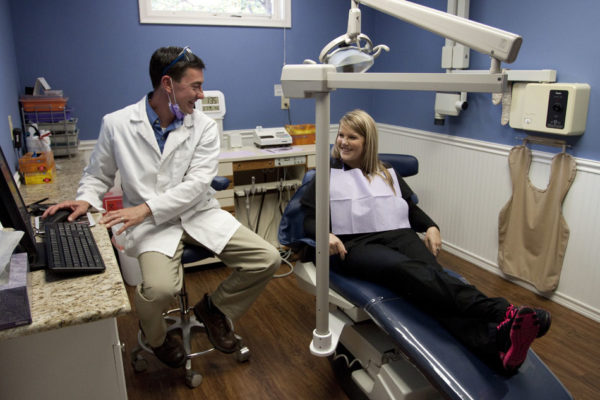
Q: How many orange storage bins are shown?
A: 1